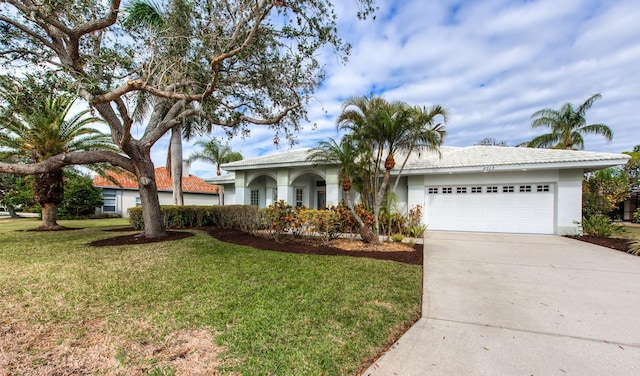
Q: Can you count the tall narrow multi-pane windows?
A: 2